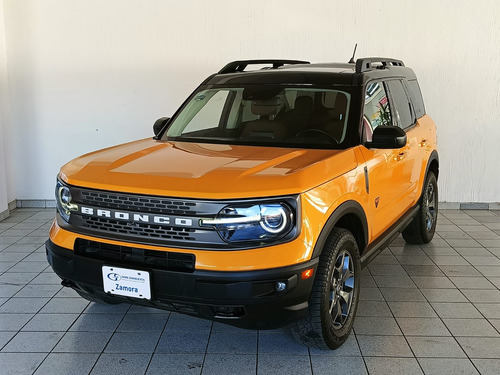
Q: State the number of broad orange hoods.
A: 1